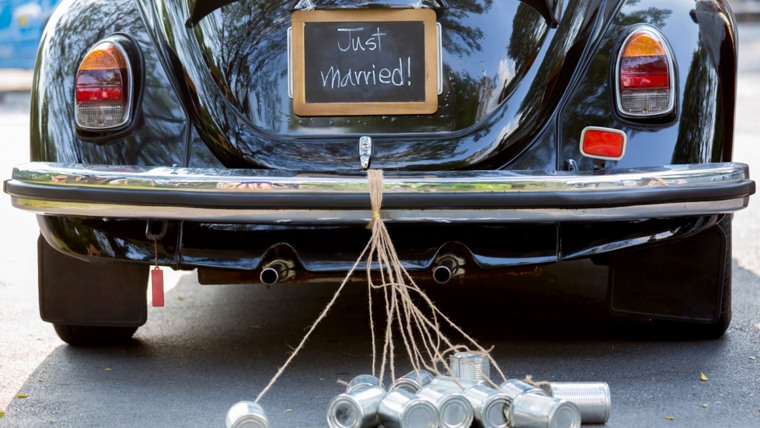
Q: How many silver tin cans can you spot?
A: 11